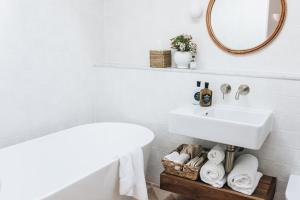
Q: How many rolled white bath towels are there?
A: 3